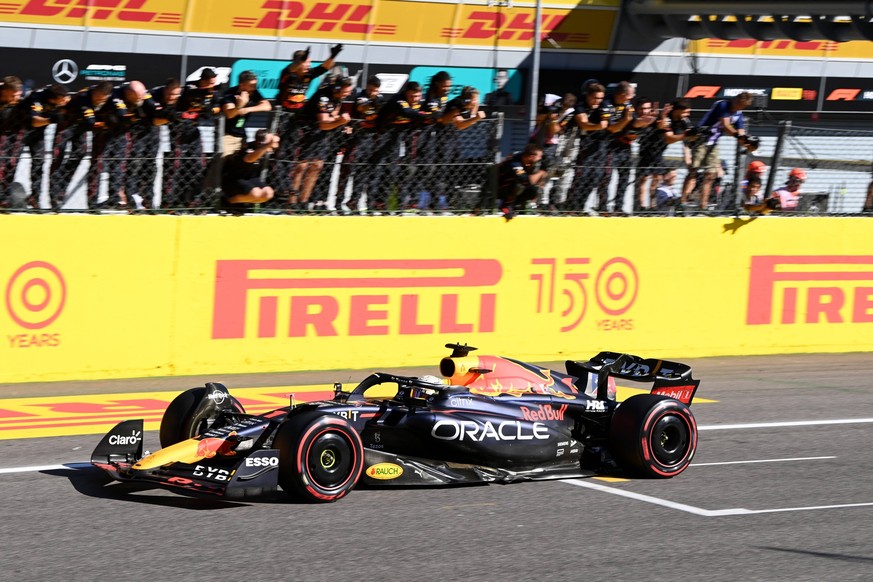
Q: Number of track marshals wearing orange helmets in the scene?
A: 2